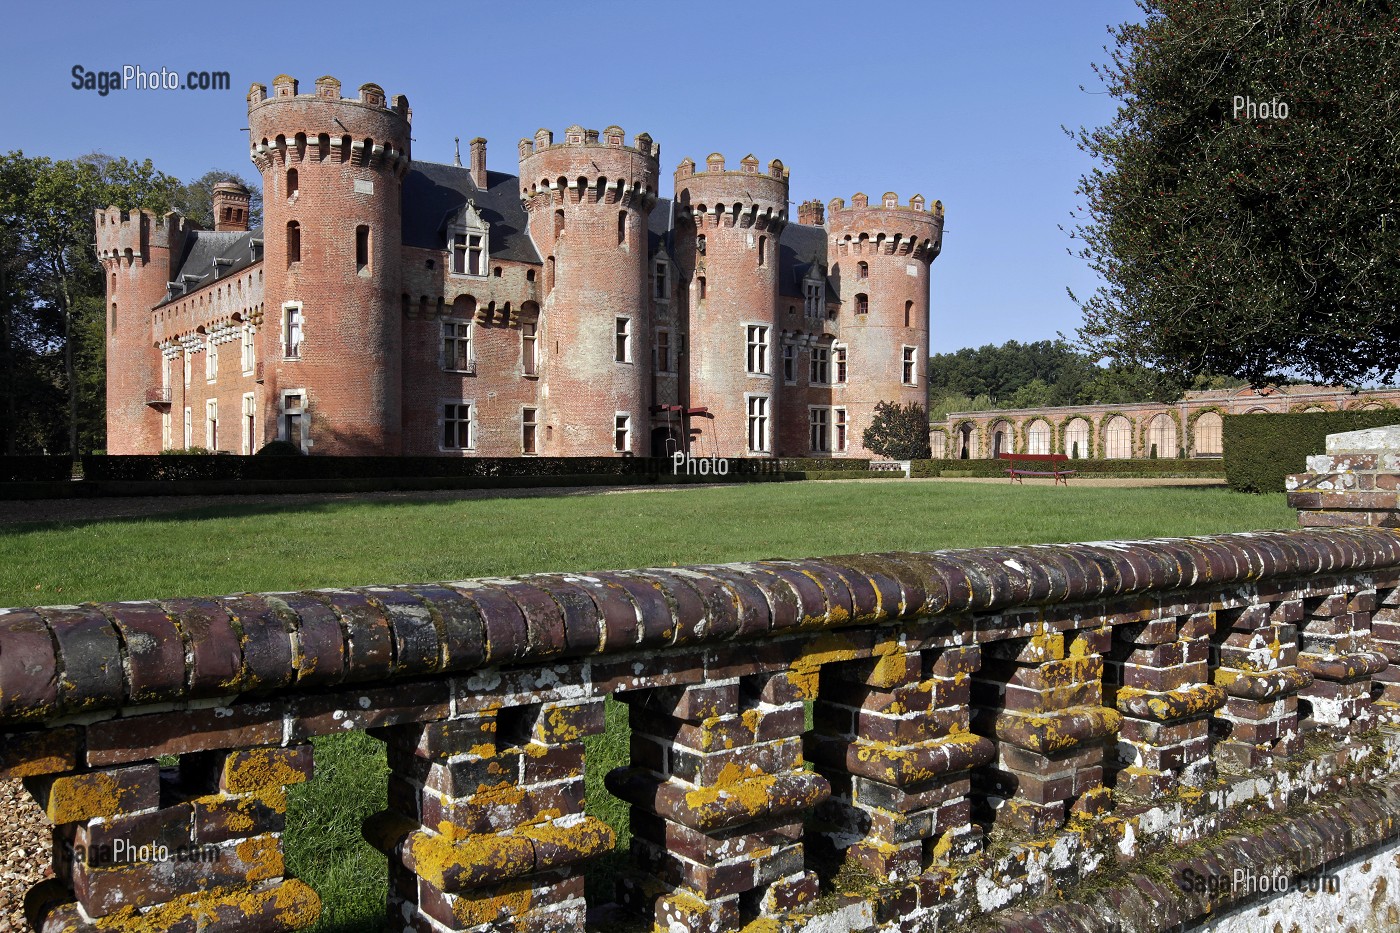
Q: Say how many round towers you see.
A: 5